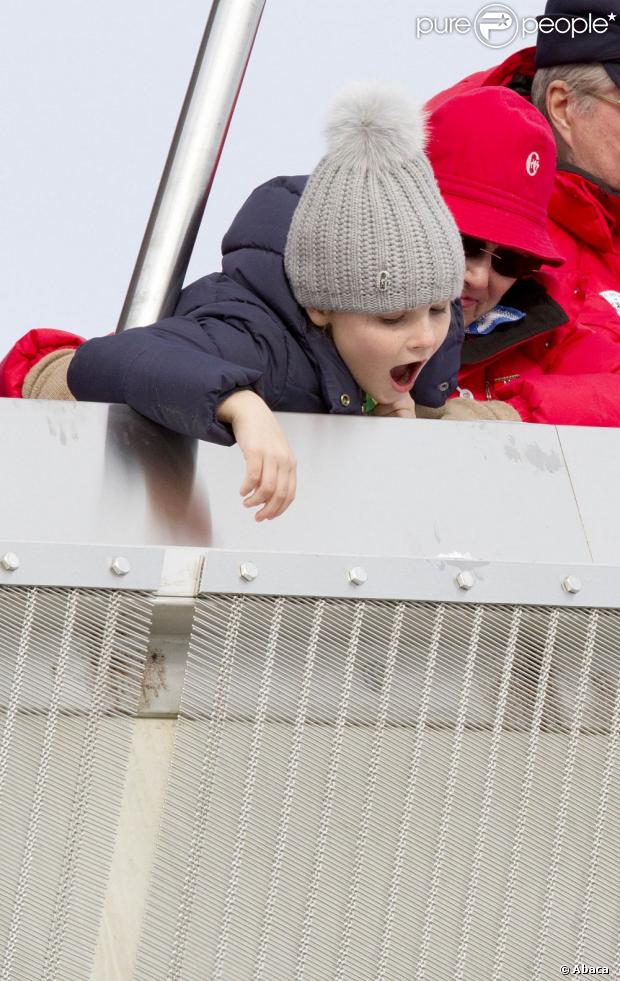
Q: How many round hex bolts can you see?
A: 6